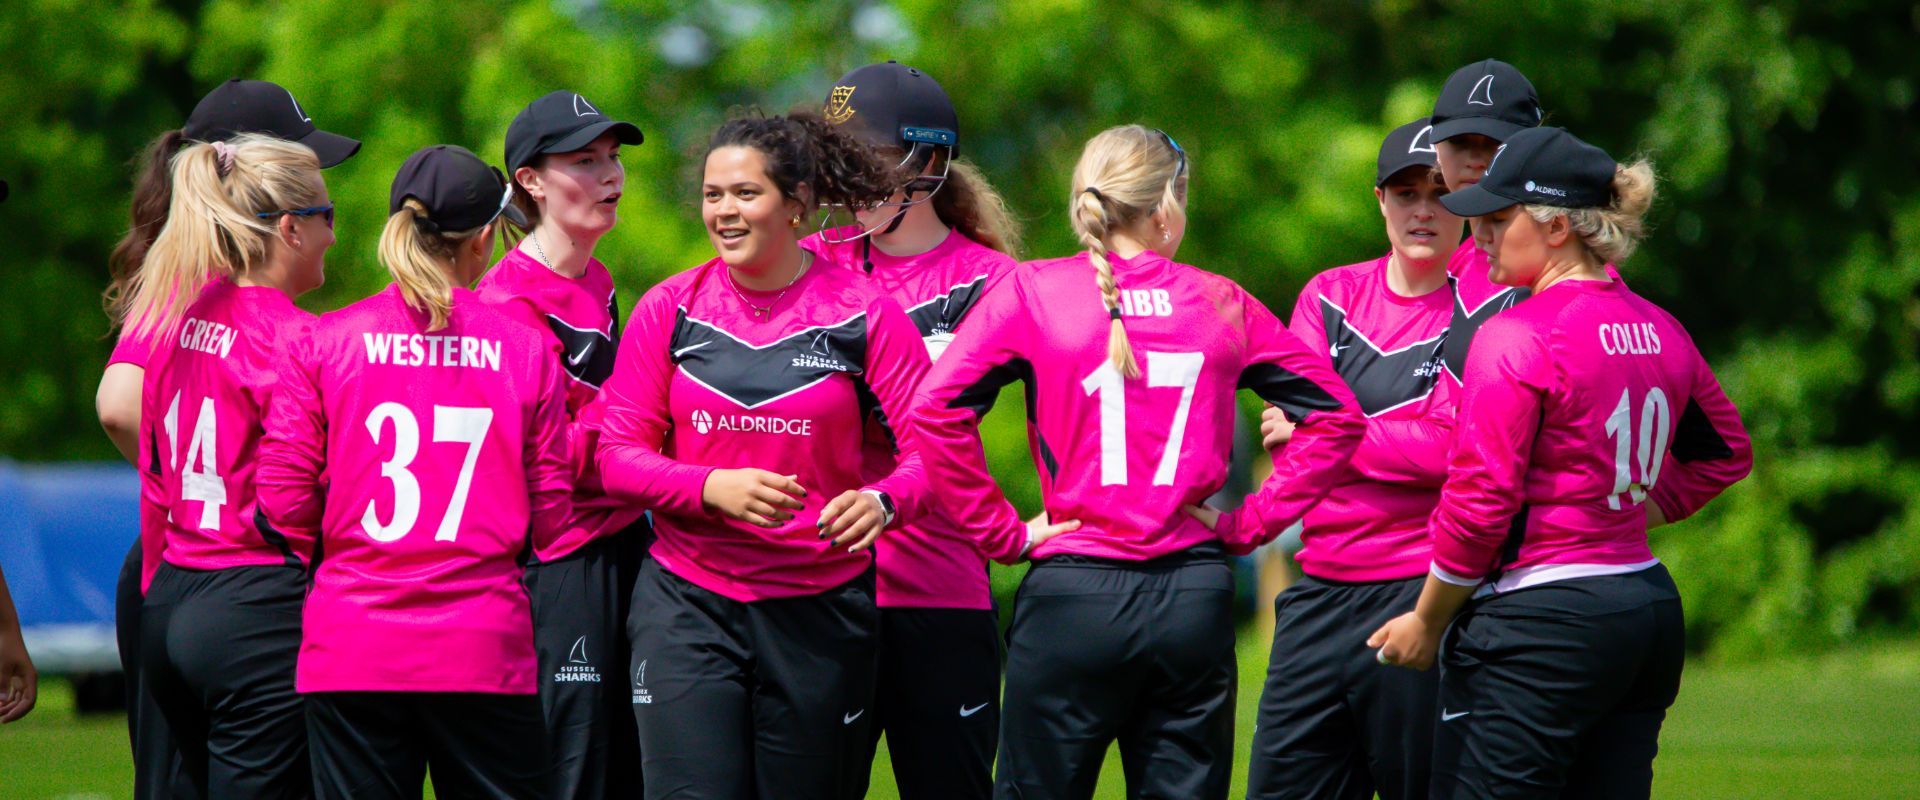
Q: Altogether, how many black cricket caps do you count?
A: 6